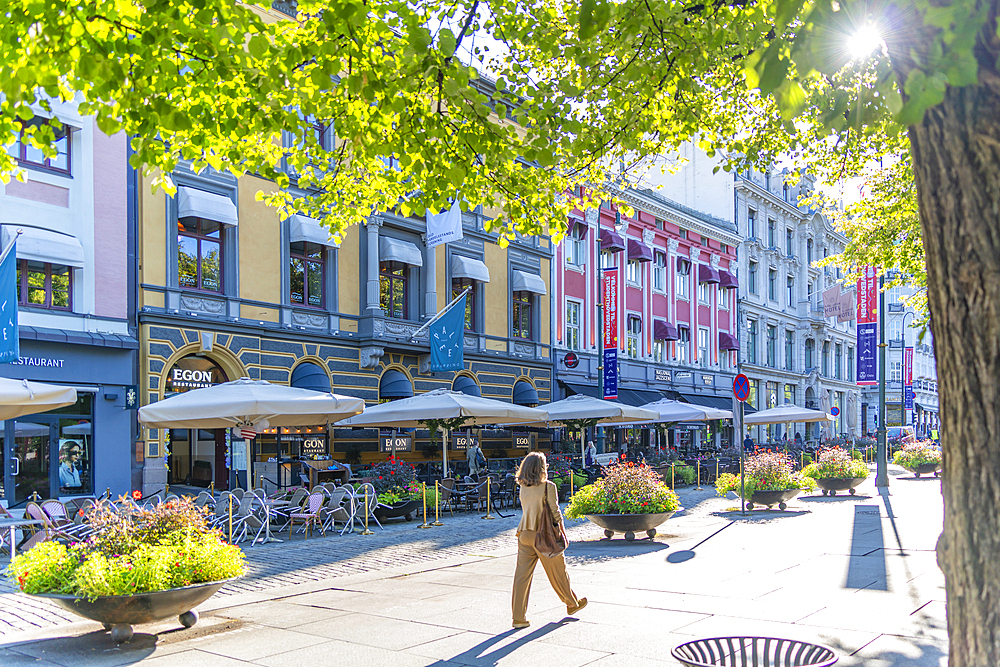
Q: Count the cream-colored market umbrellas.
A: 6